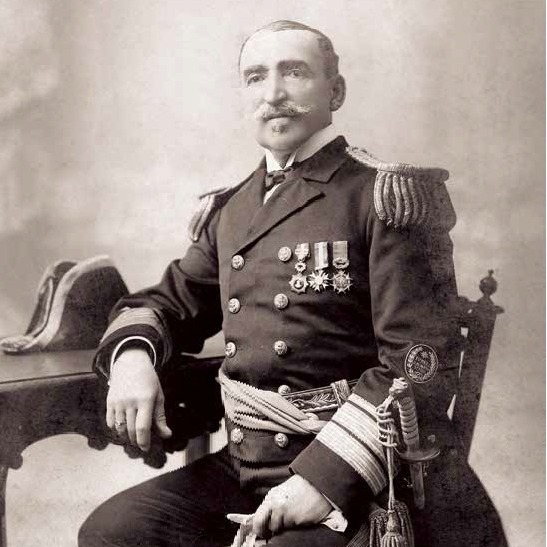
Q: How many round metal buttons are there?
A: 9